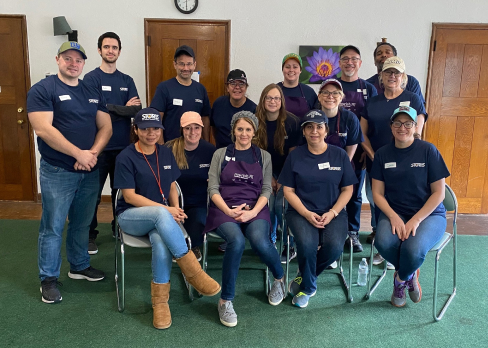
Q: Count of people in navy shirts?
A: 15